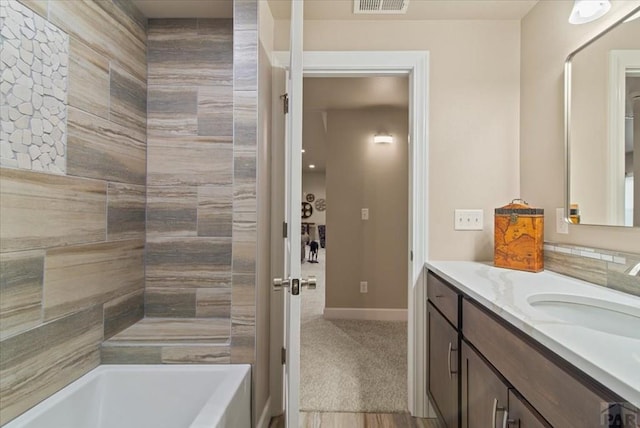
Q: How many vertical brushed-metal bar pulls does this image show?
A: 3